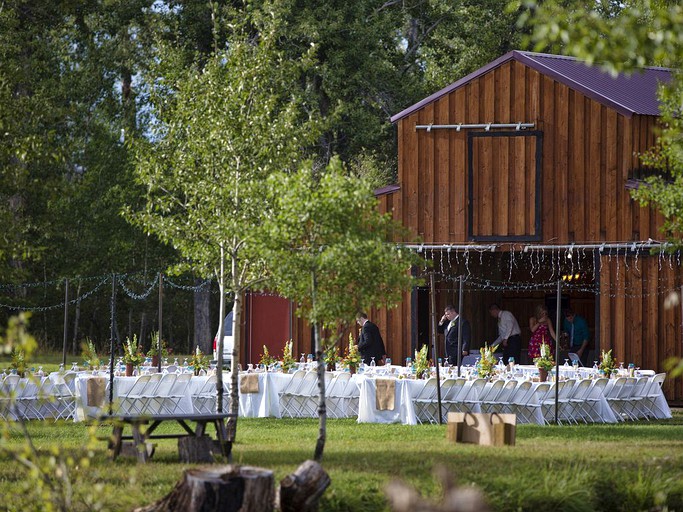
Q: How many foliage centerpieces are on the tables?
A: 13